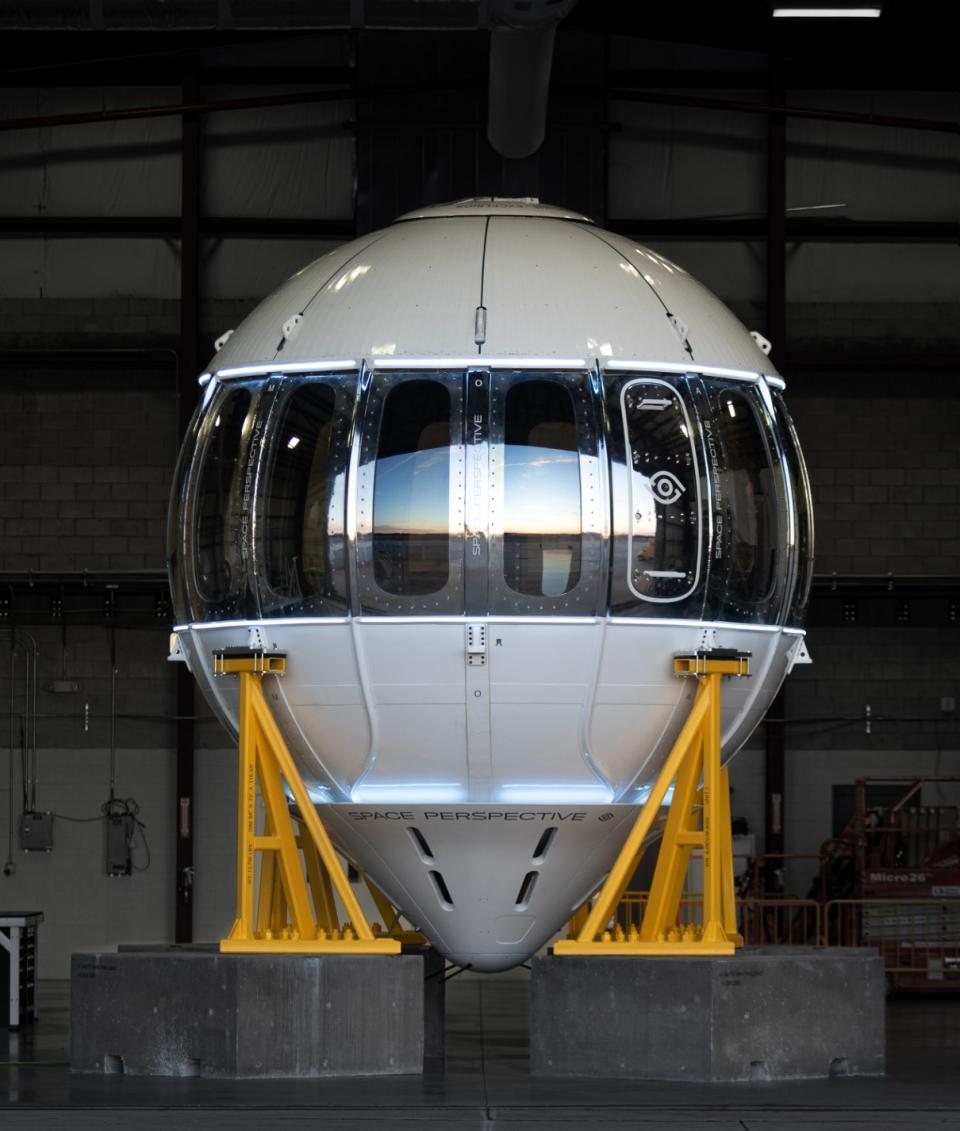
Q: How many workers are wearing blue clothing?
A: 0